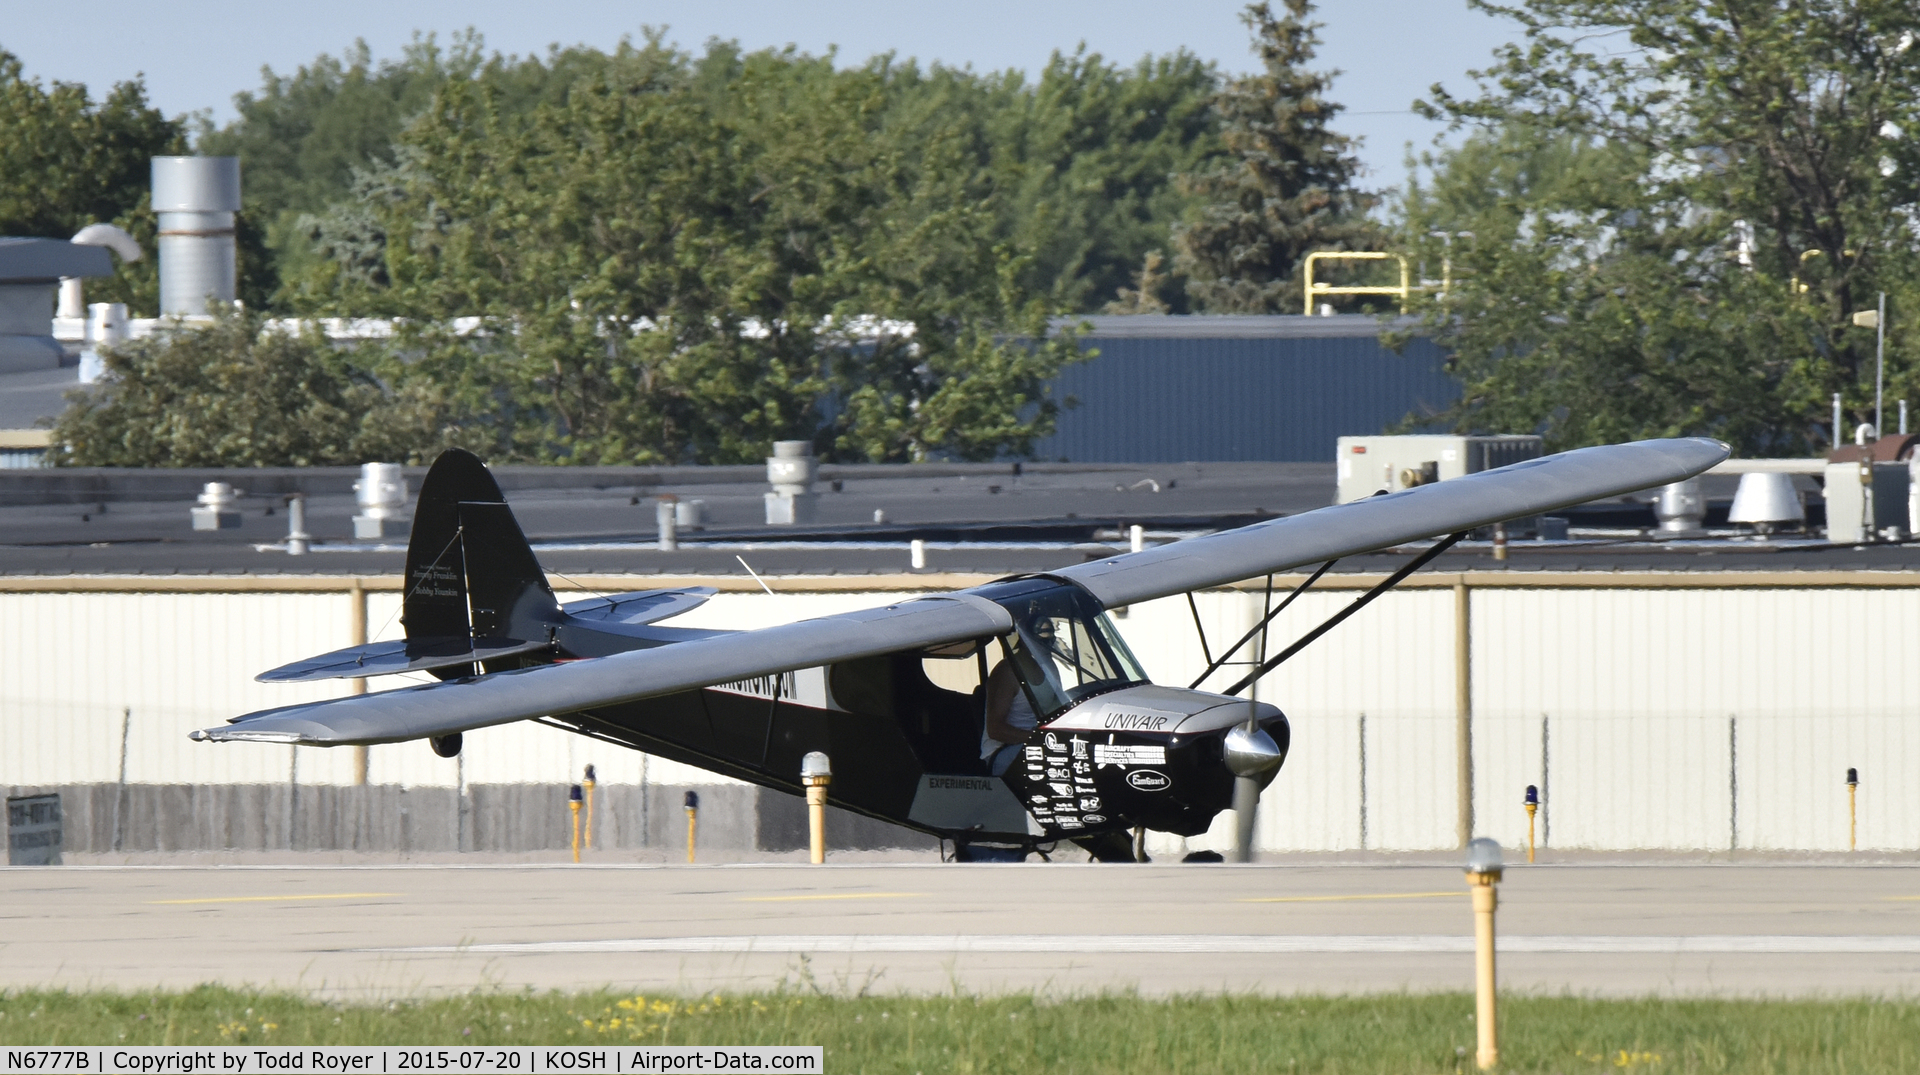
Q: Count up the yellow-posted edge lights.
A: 7